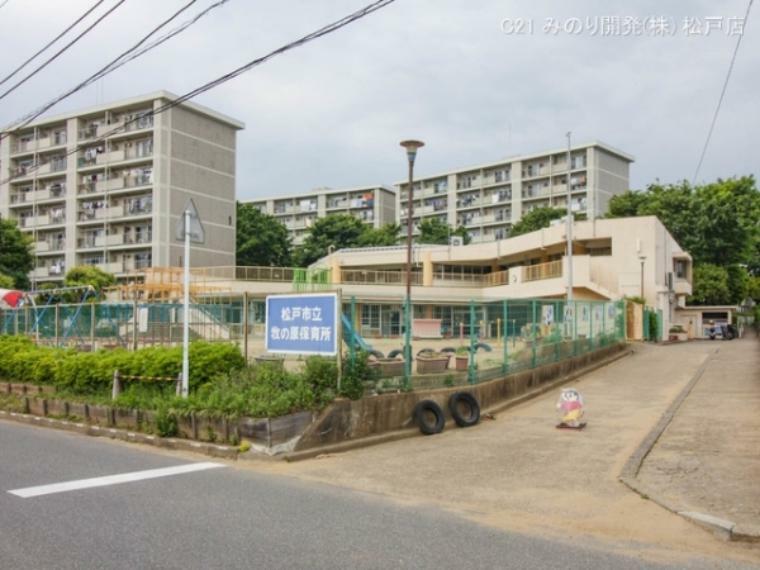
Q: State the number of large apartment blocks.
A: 3